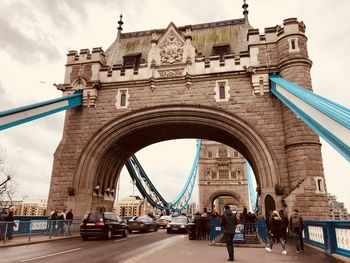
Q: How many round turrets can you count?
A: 1